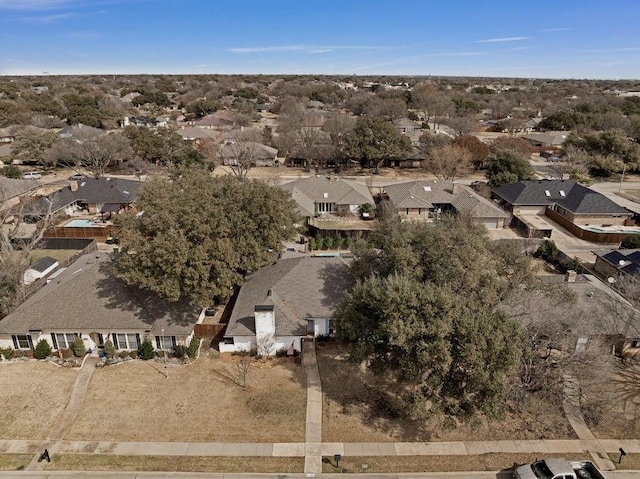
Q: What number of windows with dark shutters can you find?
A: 4